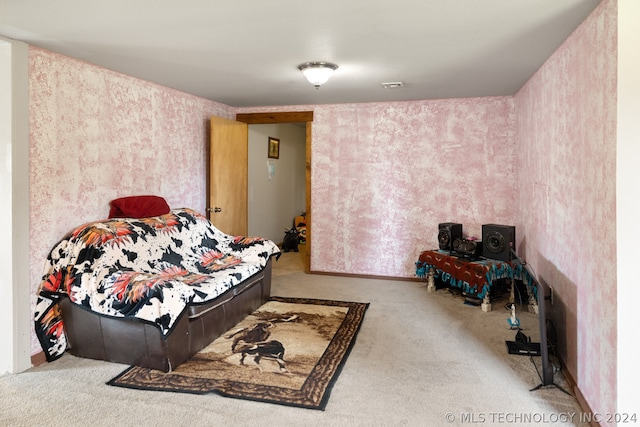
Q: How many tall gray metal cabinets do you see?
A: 0